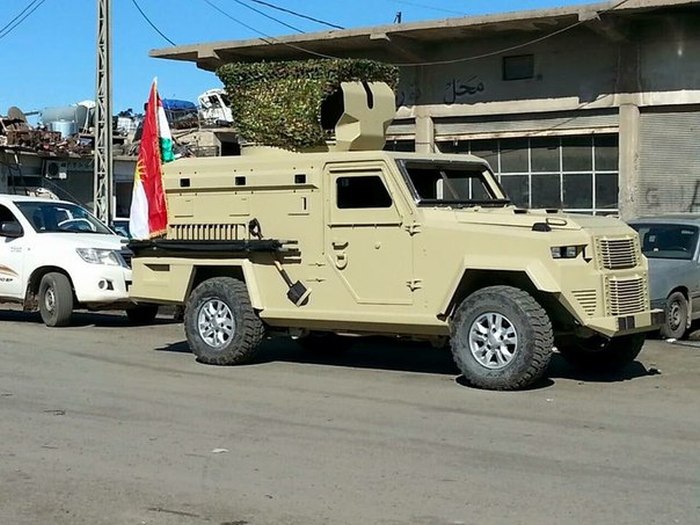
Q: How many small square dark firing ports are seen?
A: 3